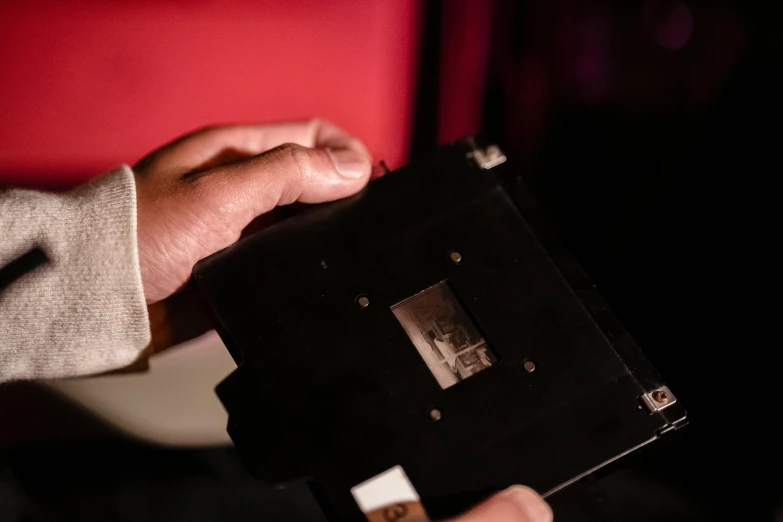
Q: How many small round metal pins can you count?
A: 4